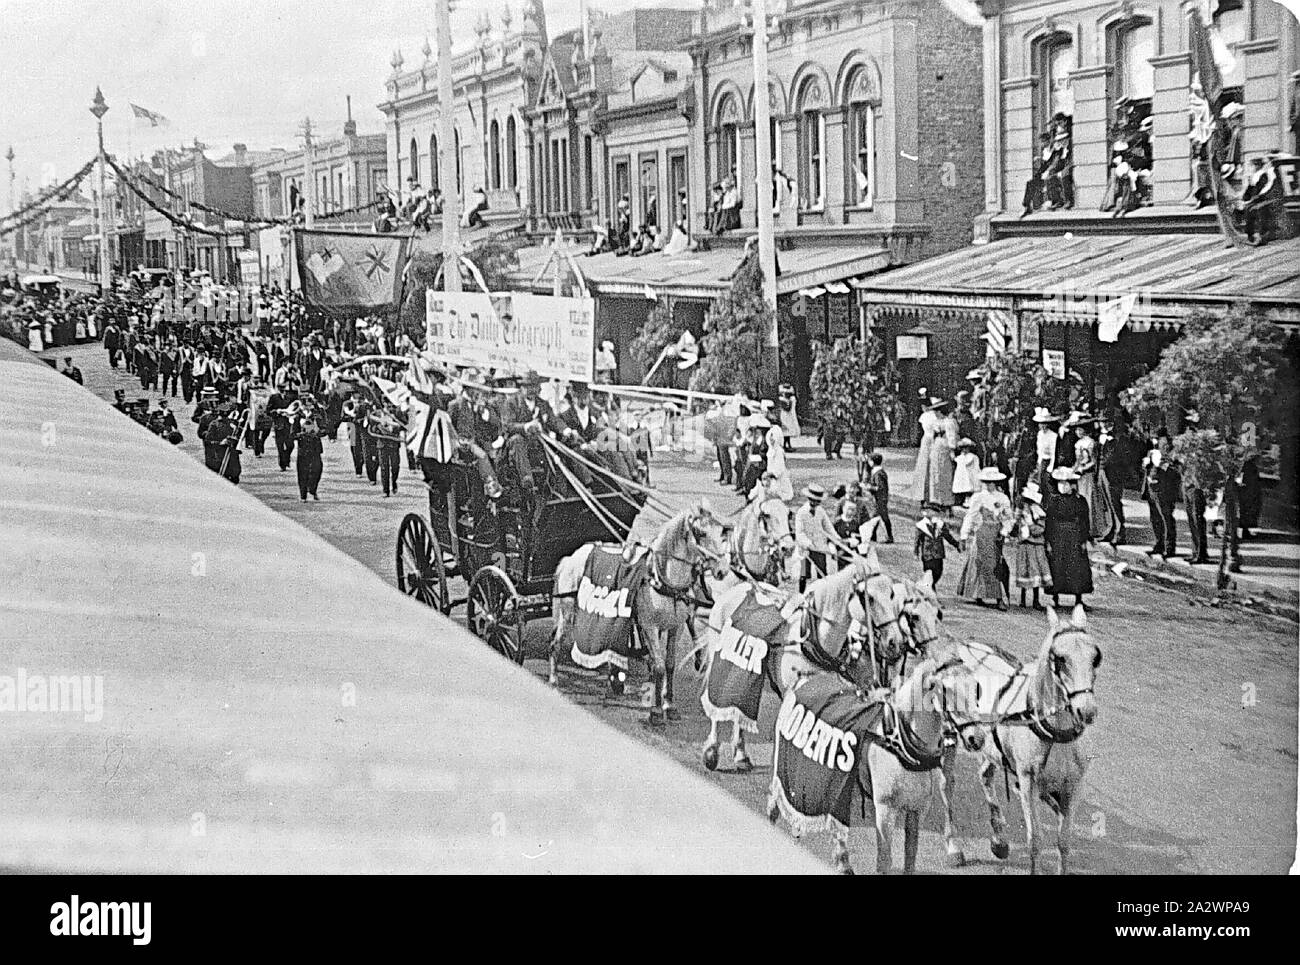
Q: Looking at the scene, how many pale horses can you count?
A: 6